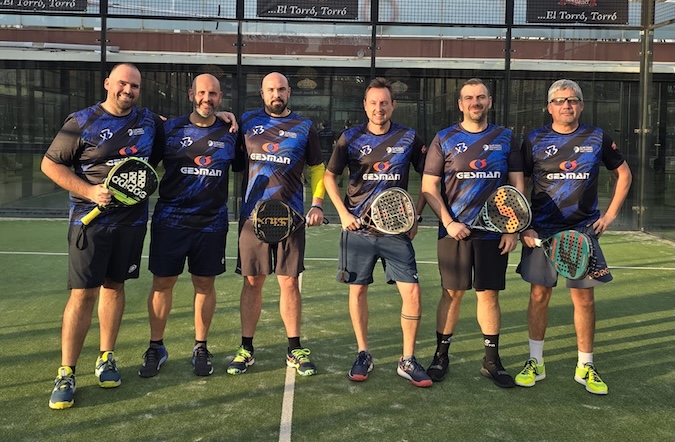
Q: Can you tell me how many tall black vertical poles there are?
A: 5